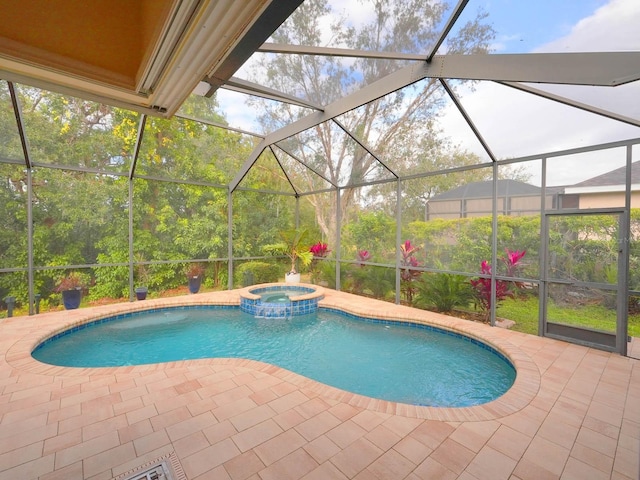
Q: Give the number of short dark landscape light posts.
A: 2